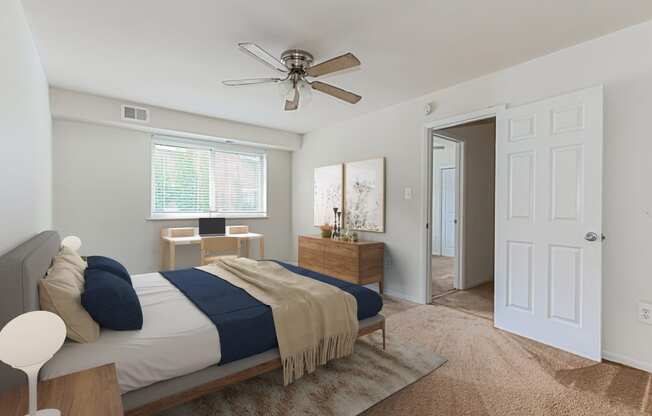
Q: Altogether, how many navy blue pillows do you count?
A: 2